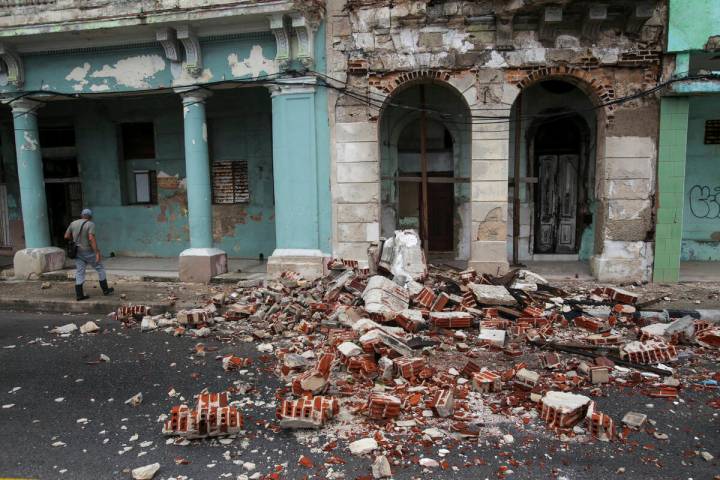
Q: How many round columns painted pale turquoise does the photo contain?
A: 2